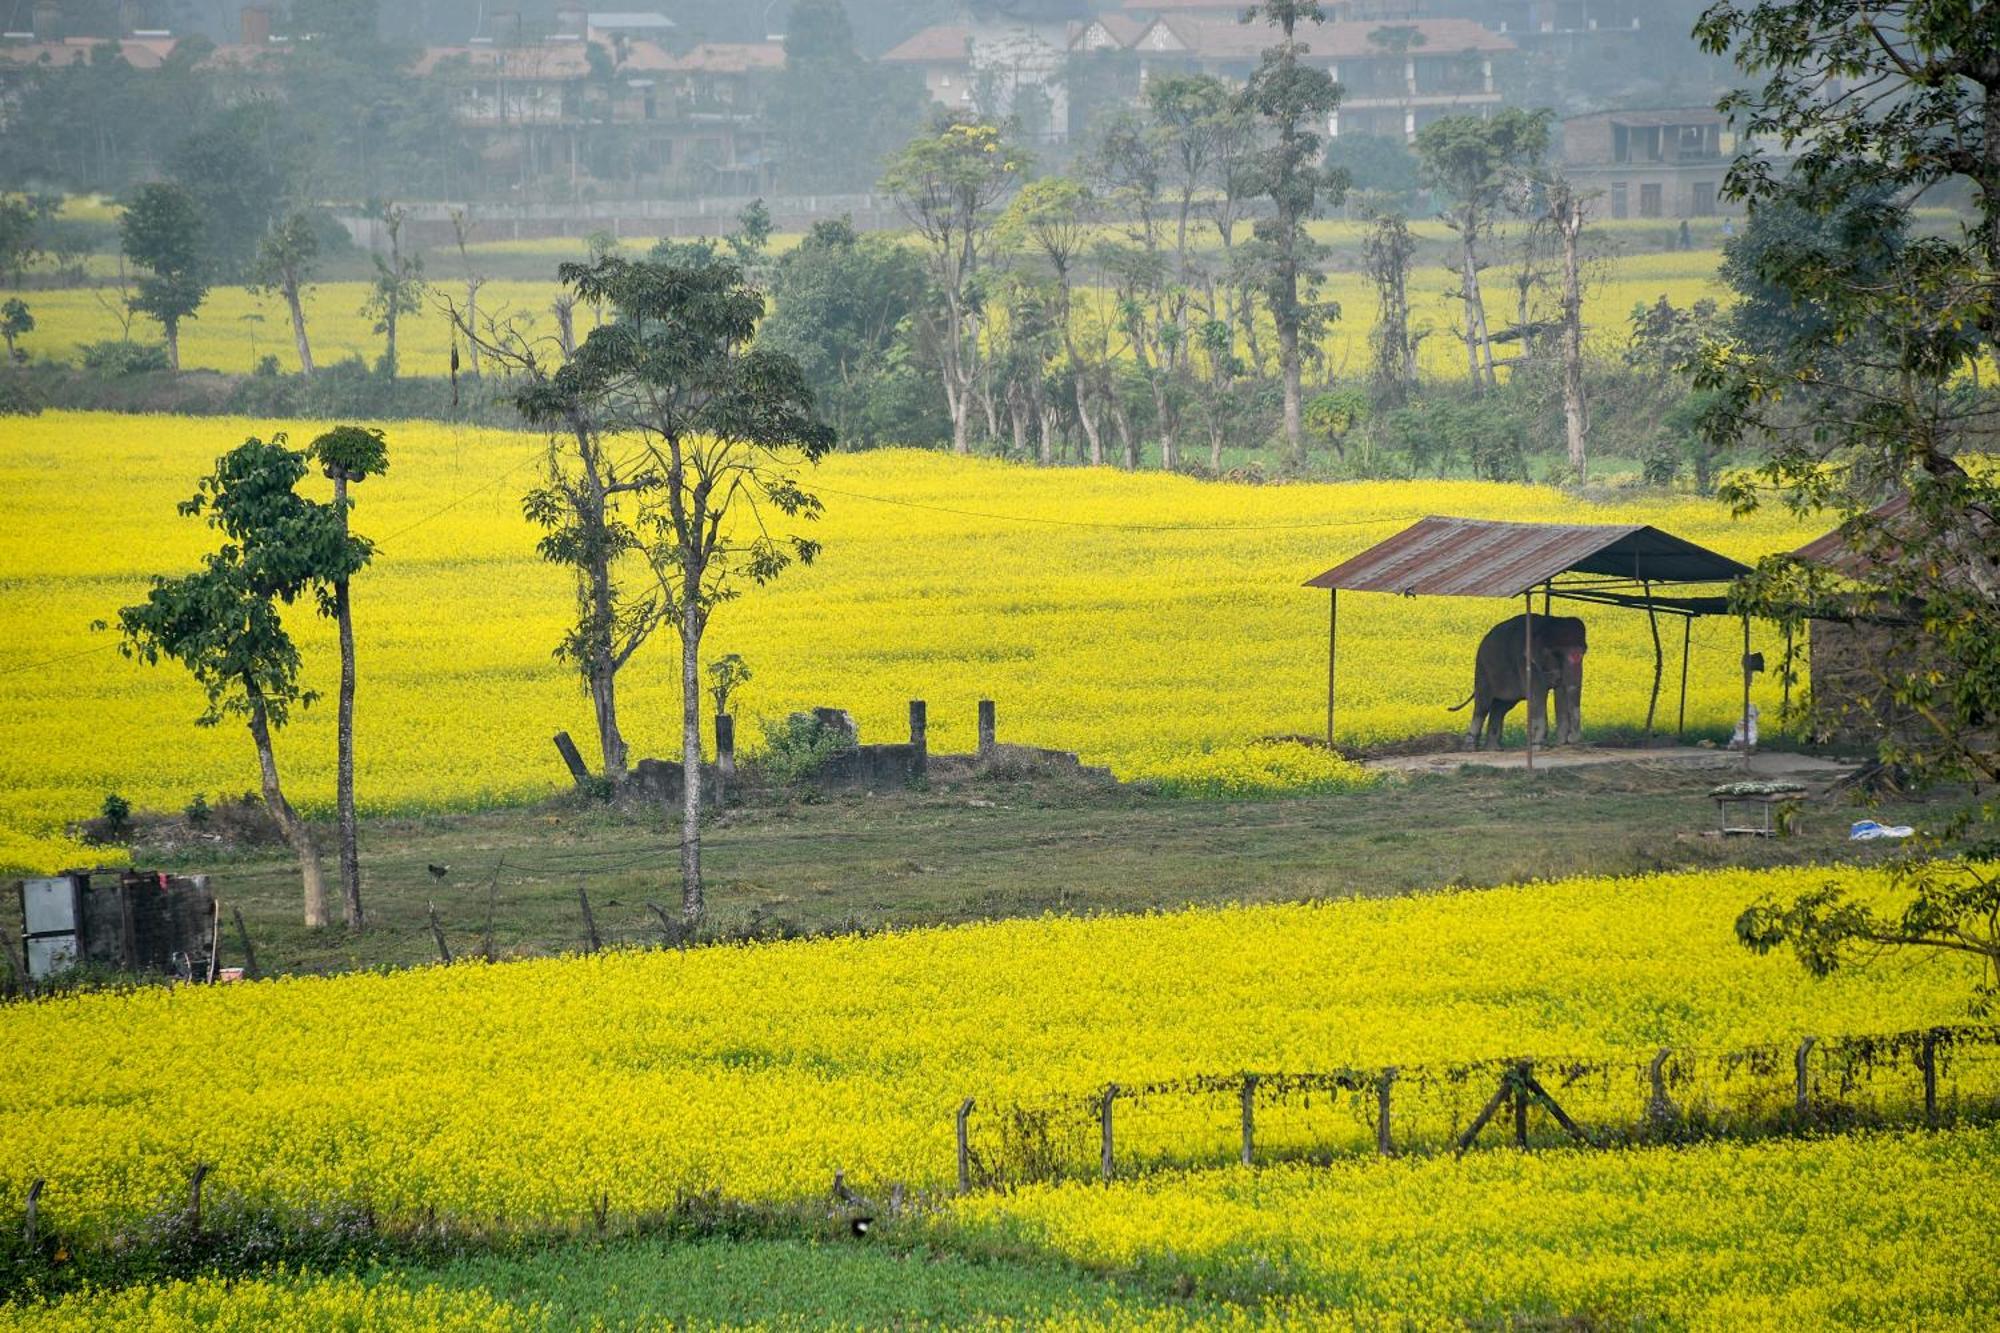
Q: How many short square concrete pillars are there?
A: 4